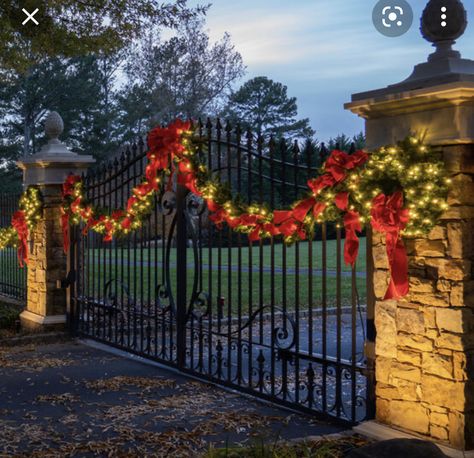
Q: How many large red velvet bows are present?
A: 5